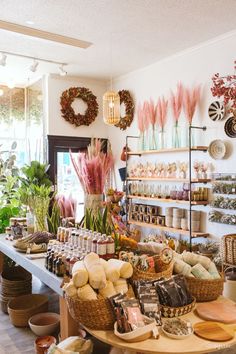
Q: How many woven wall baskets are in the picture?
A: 3